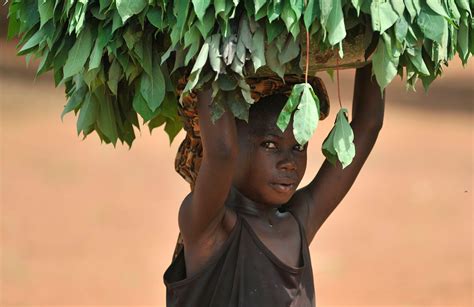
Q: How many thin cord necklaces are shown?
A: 0